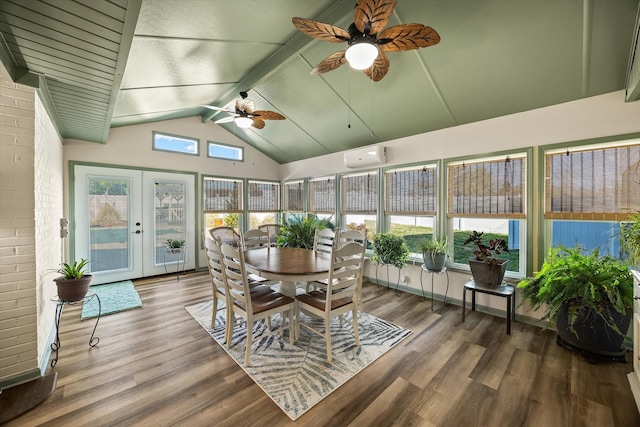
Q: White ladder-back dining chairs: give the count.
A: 6